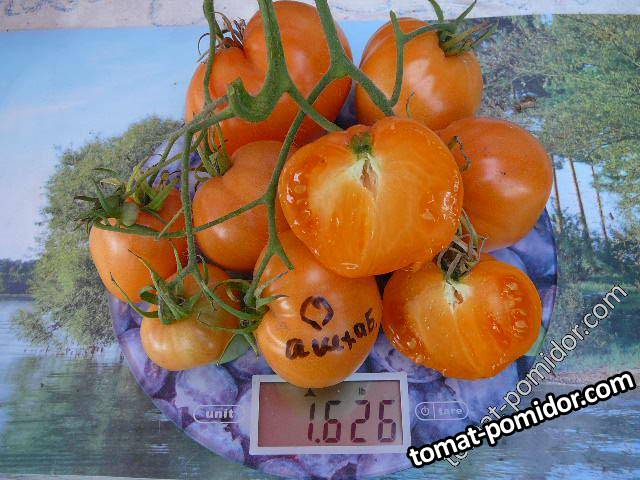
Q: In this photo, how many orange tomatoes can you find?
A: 9